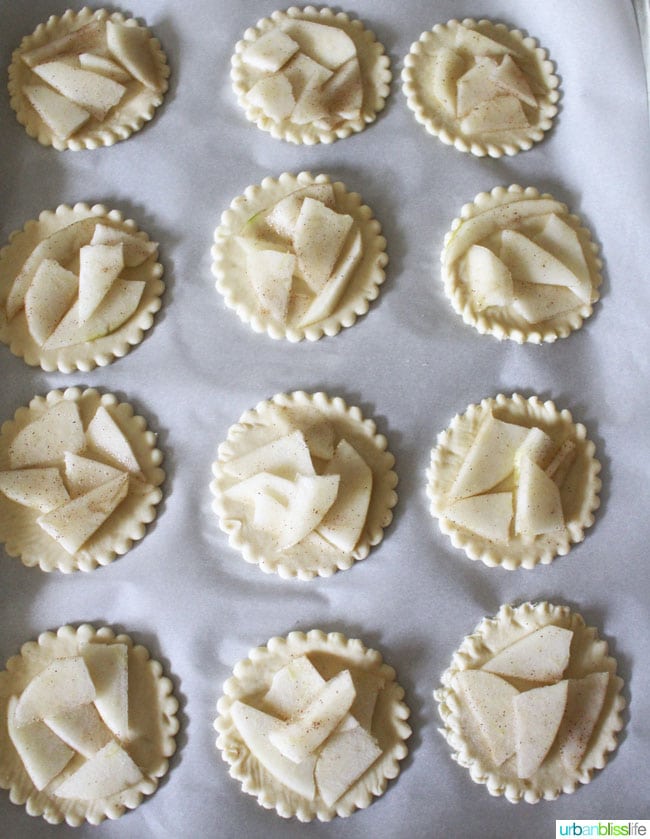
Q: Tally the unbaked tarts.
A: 12